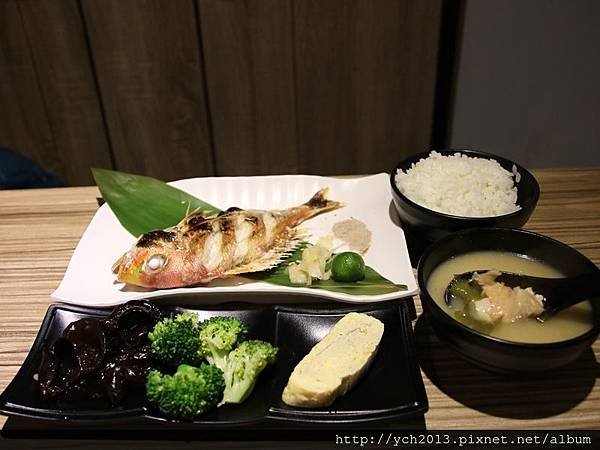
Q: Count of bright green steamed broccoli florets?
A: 4